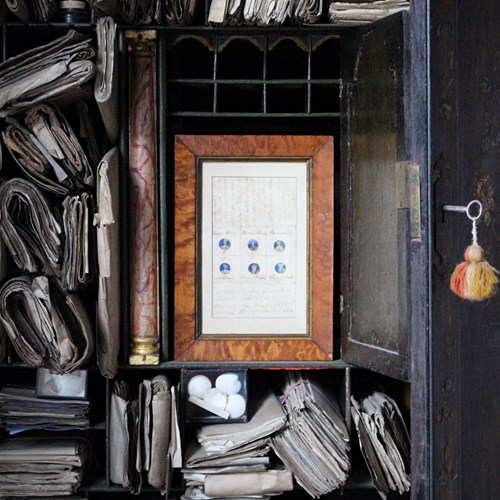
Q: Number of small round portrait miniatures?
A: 6